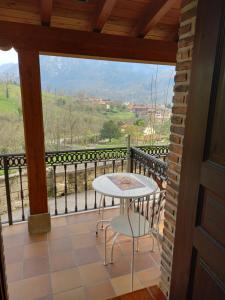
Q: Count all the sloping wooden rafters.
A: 3